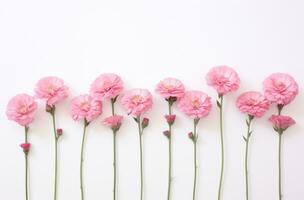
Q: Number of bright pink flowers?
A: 10